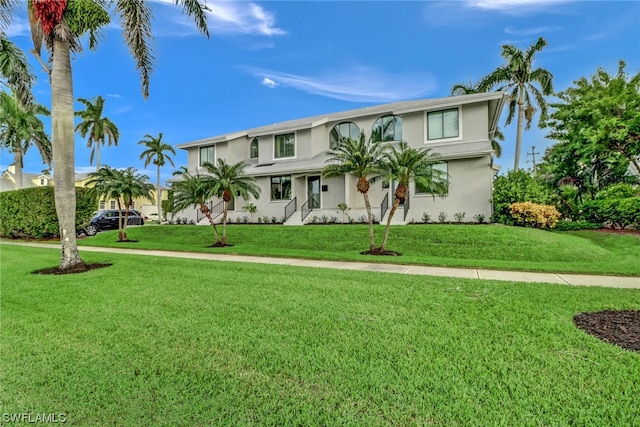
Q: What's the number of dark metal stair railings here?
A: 6